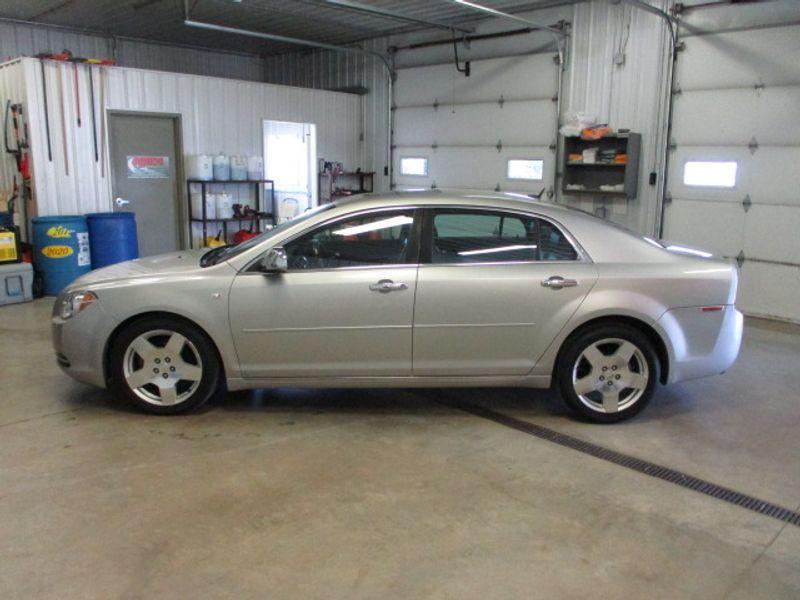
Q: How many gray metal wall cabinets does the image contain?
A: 1